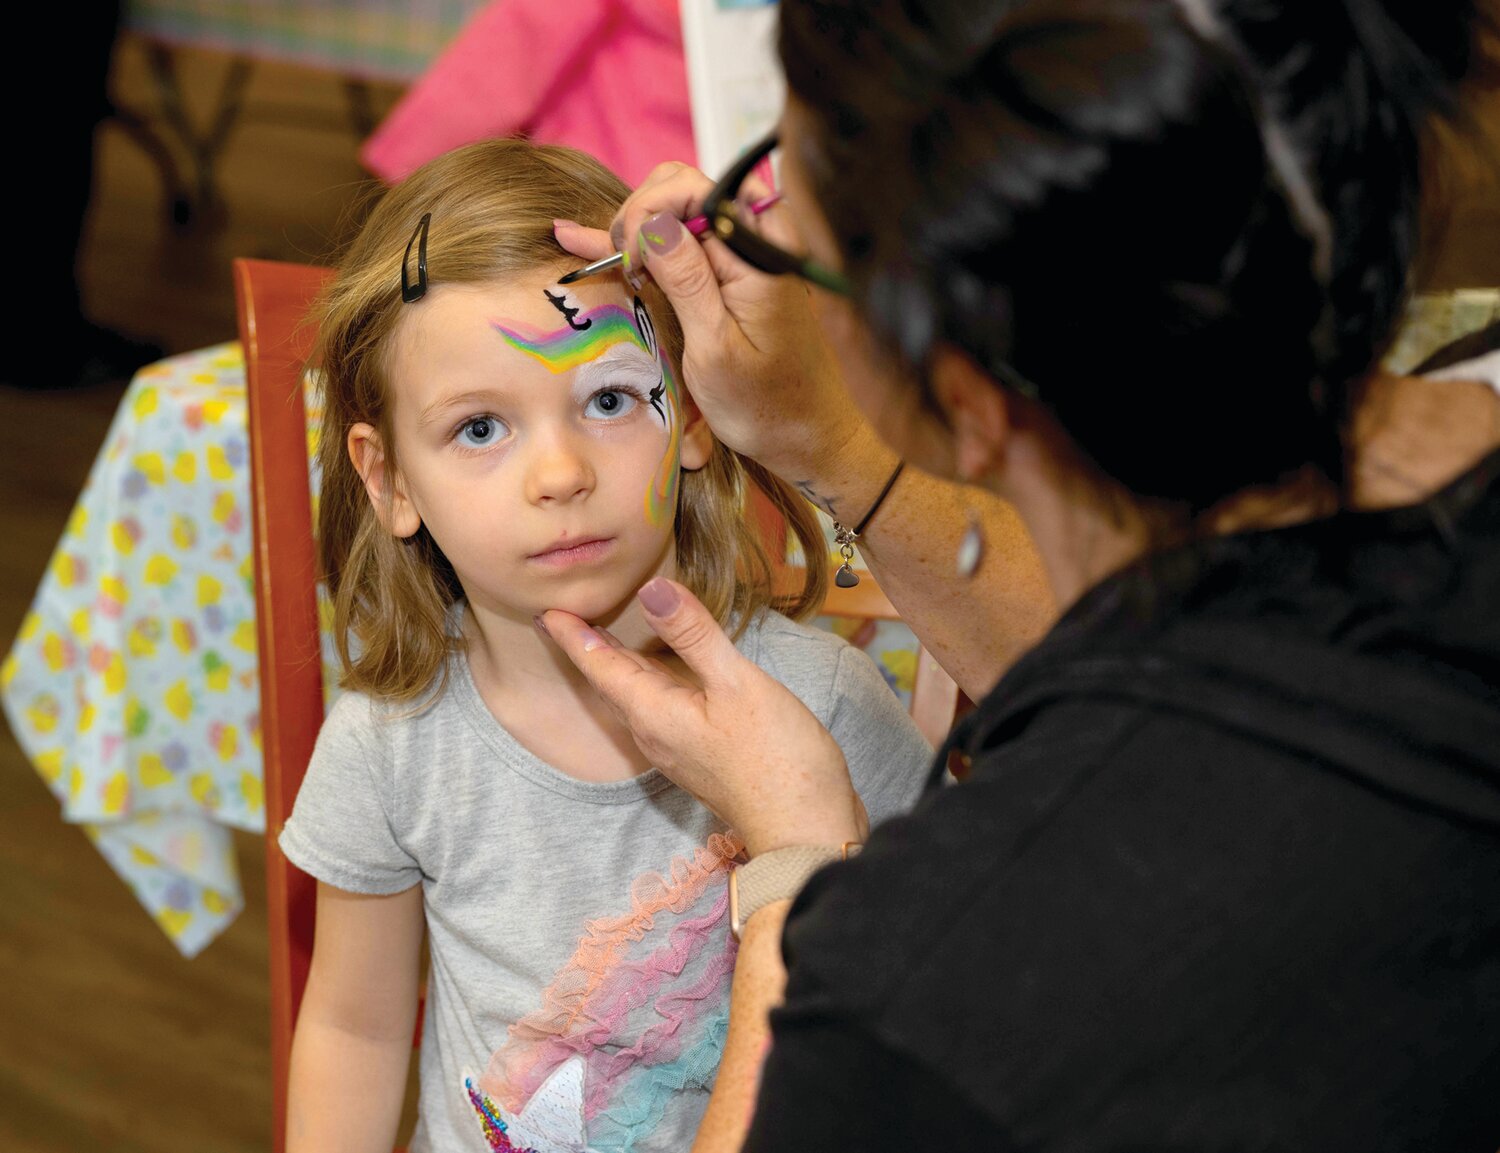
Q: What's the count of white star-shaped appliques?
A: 1